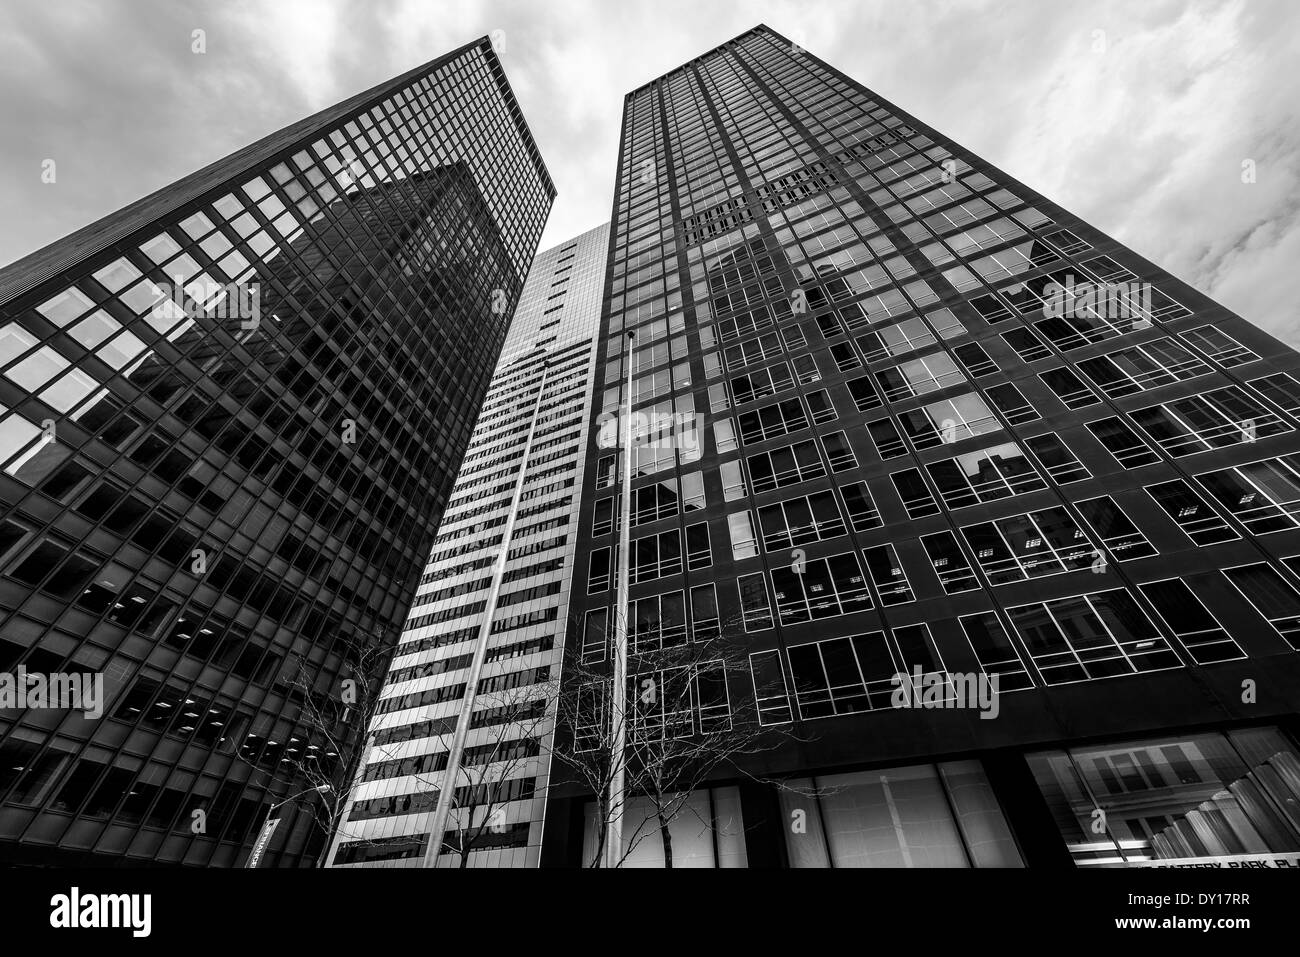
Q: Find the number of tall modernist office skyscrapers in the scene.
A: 3